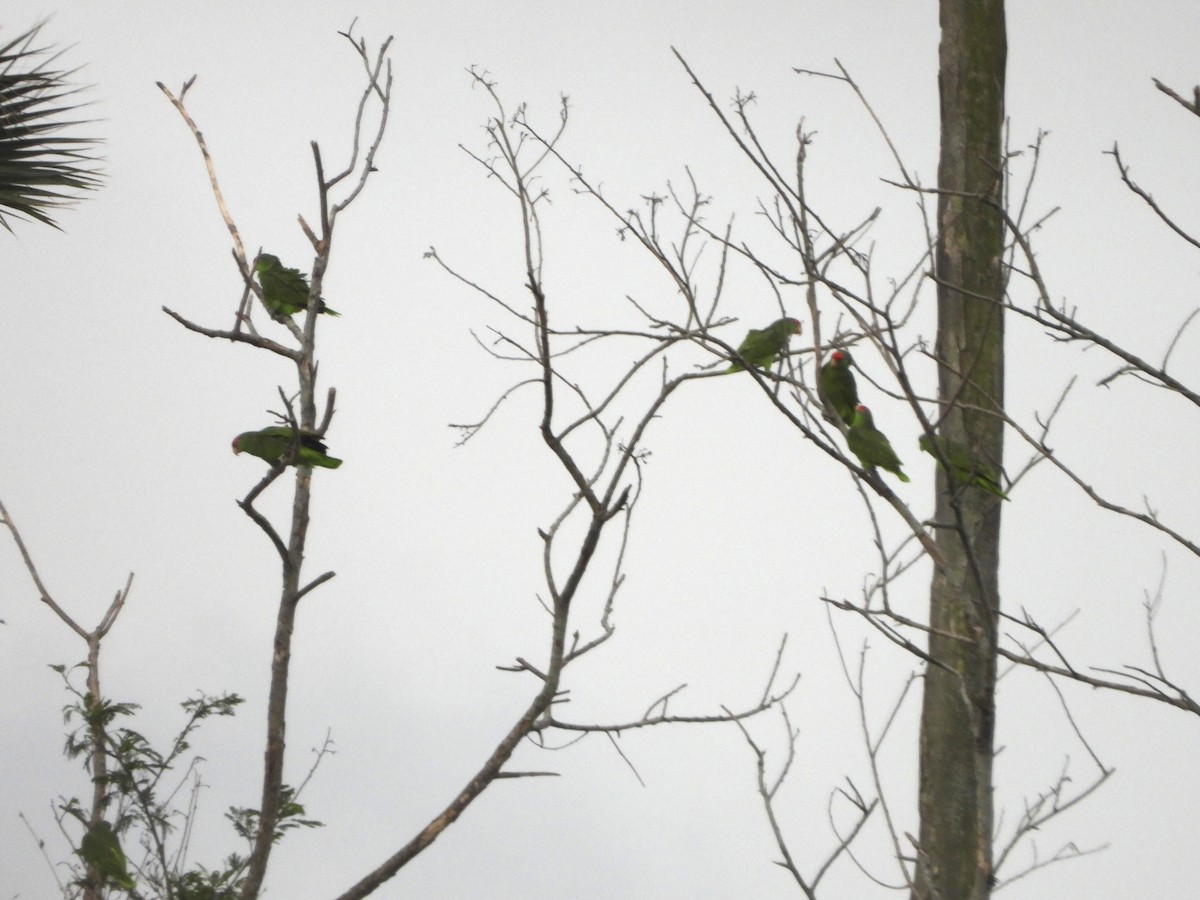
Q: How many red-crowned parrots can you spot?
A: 7